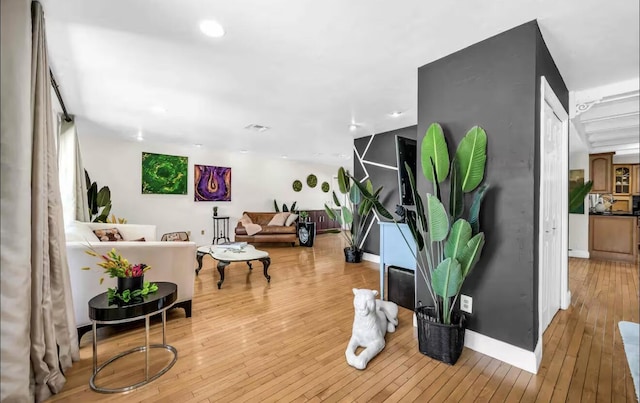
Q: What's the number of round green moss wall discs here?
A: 3